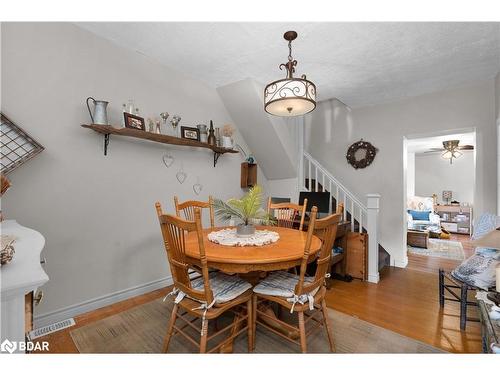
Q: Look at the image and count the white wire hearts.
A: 3